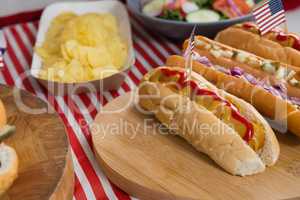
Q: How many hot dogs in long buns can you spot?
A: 4